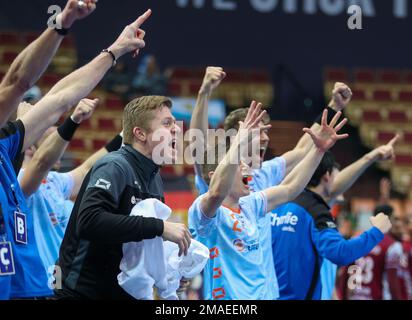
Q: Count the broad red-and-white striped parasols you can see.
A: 0